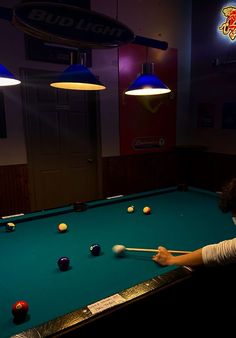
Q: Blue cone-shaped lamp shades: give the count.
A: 3